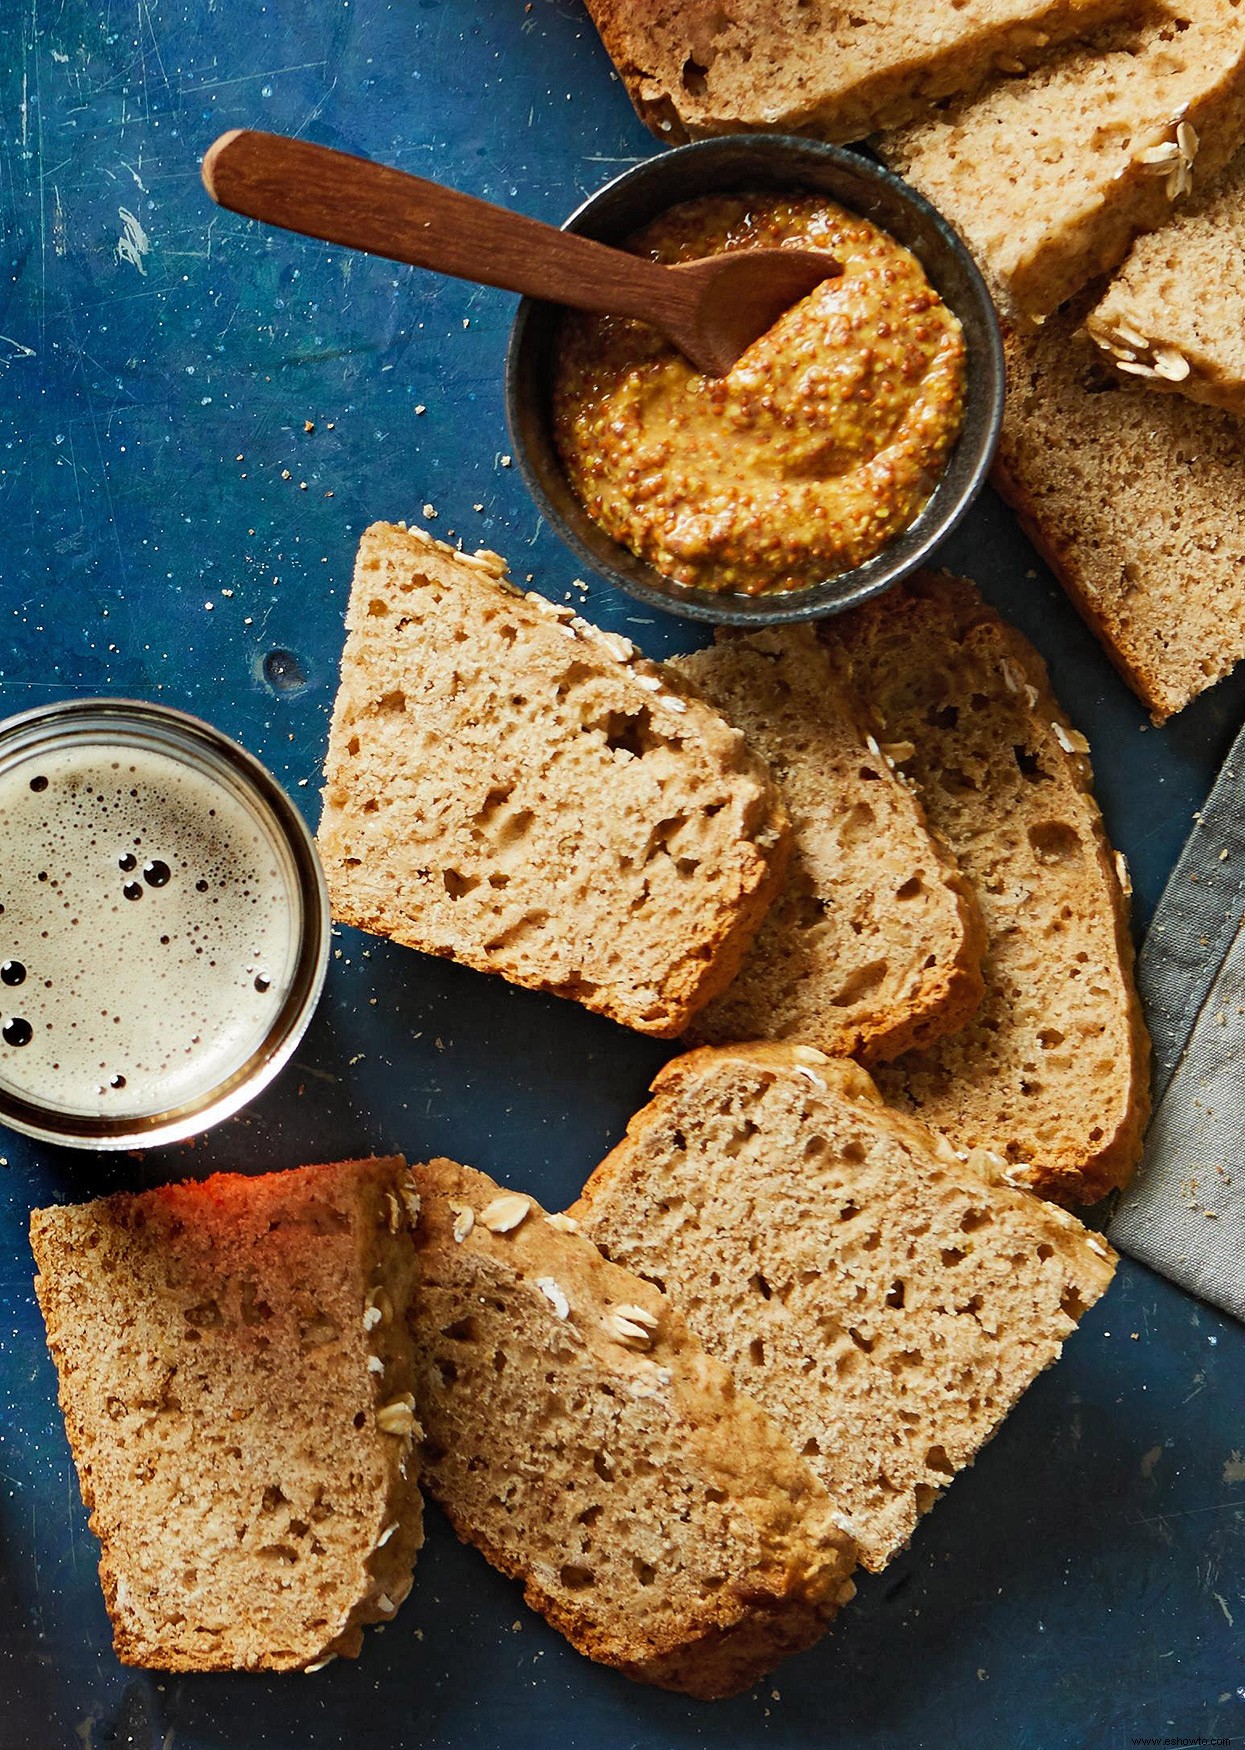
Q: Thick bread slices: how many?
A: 10